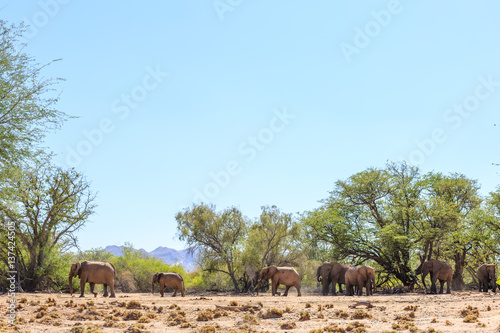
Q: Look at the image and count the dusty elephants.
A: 7